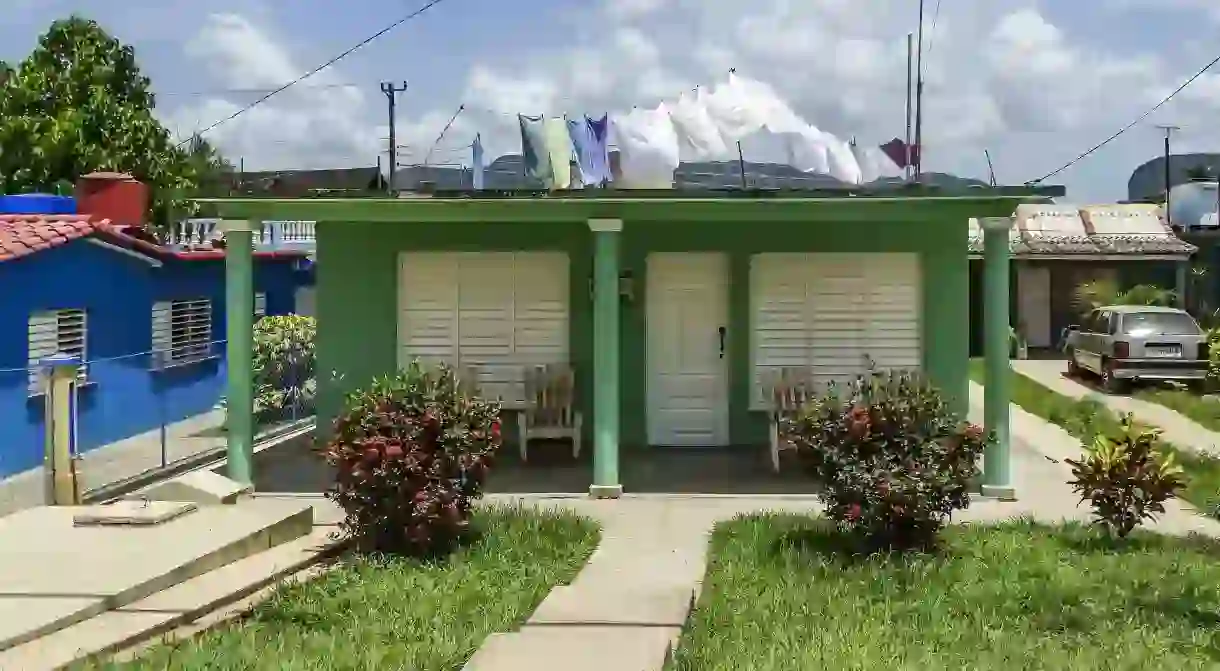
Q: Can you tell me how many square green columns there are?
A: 0